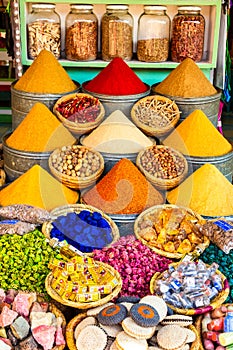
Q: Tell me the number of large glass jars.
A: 5